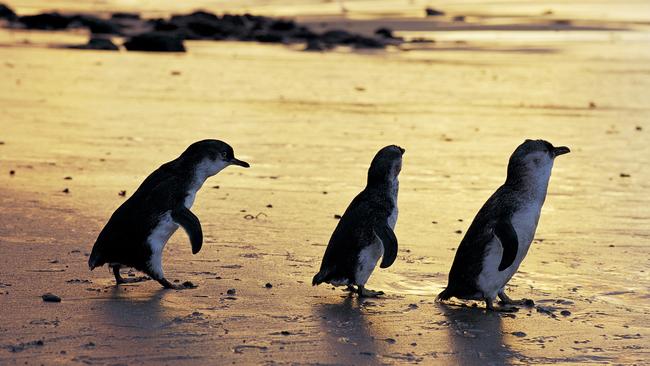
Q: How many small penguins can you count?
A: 3